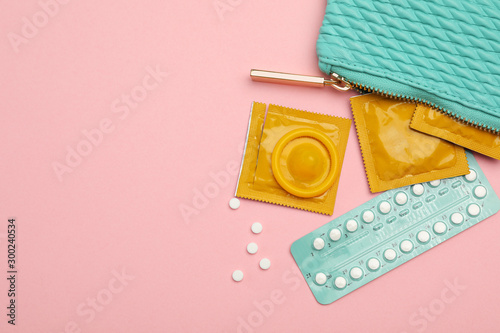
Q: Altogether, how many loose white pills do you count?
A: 5